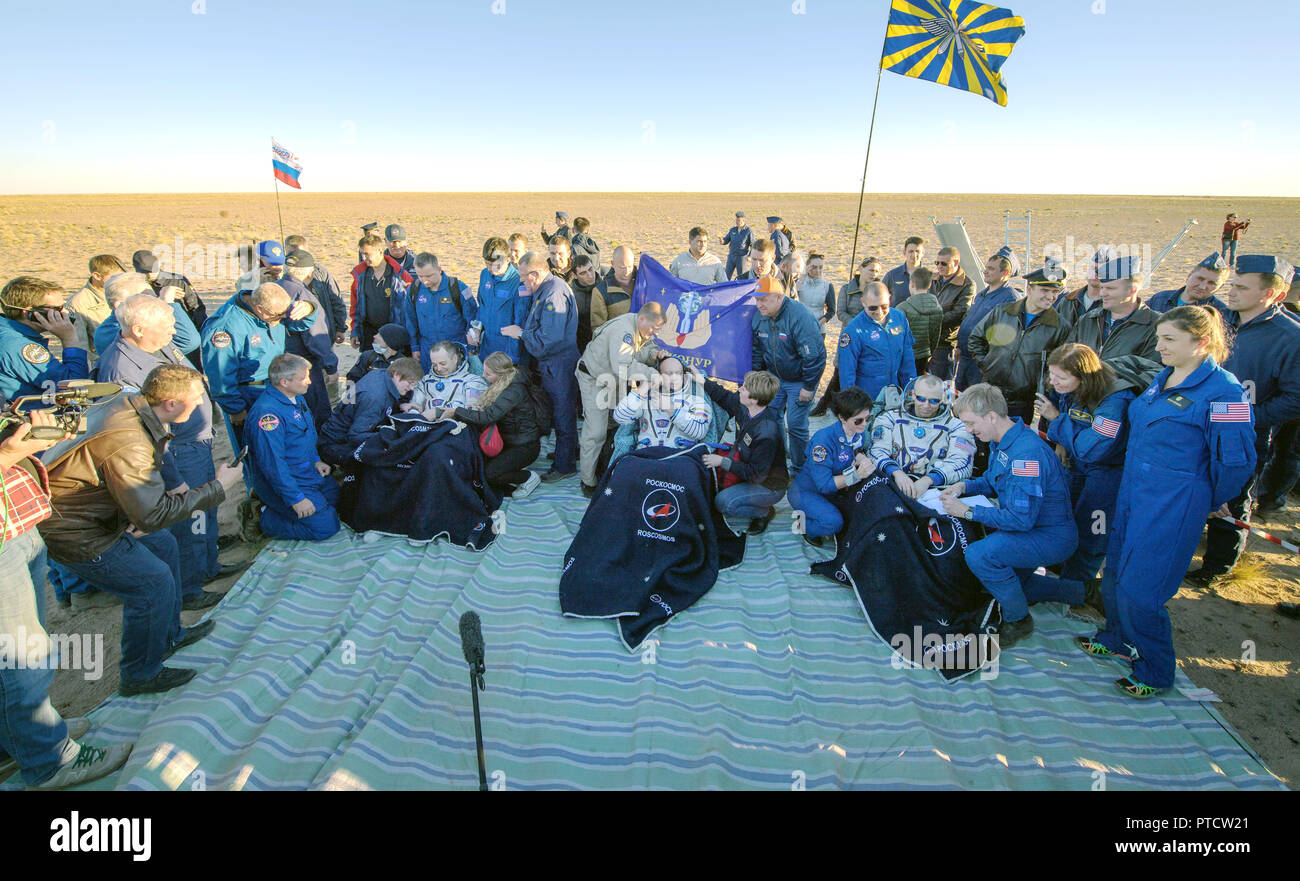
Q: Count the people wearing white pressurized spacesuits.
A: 3